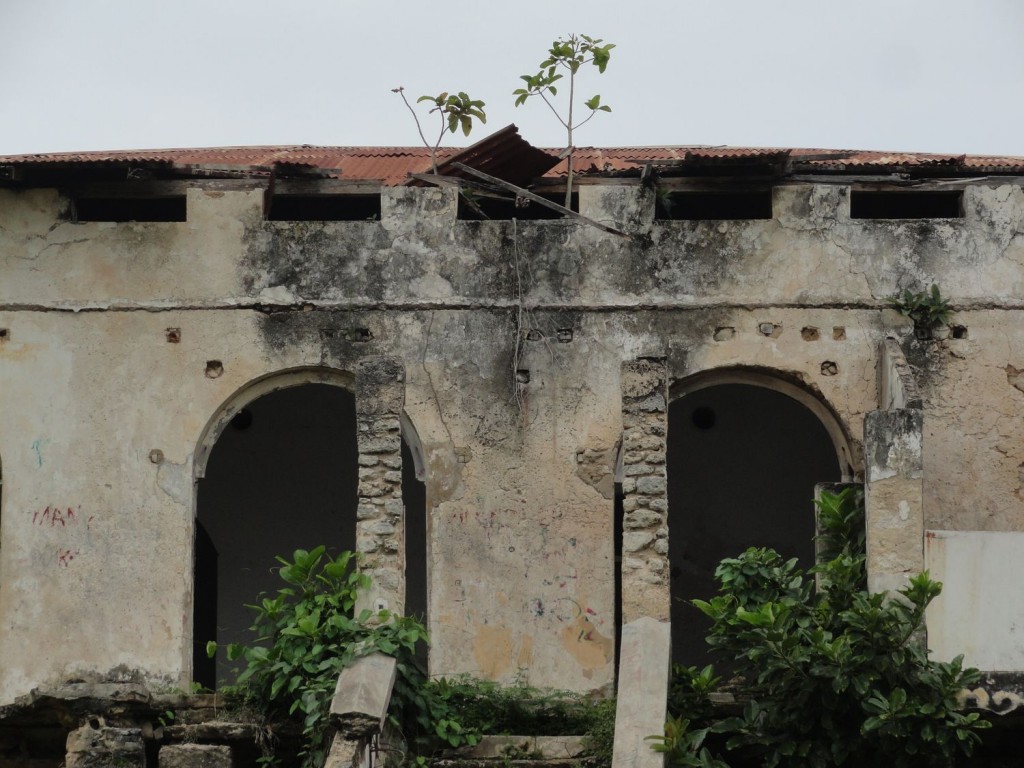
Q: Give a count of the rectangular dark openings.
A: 5